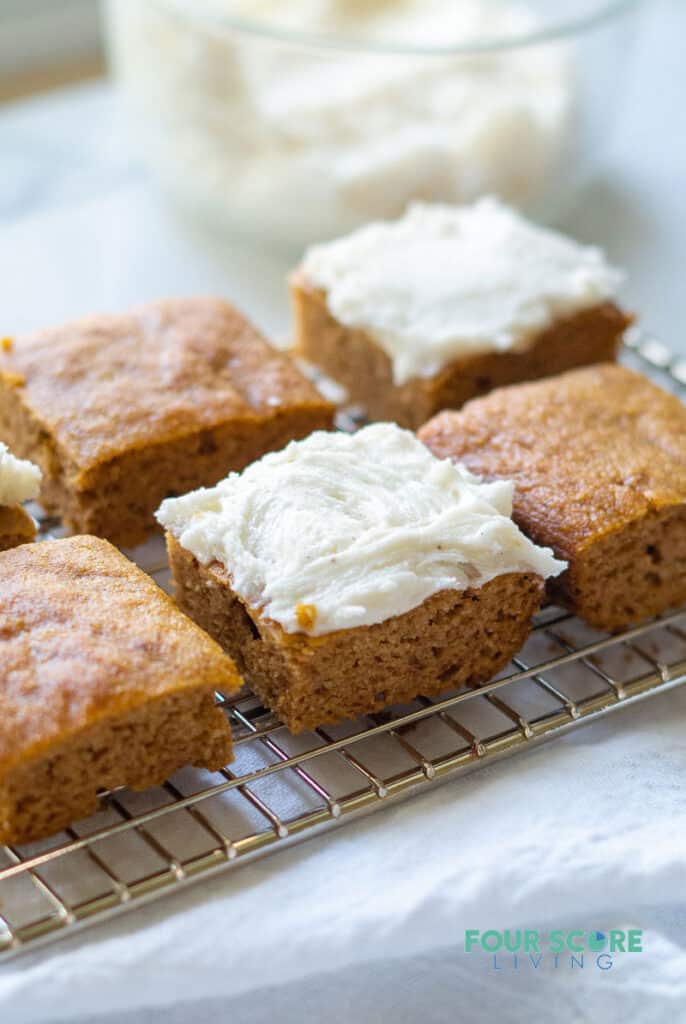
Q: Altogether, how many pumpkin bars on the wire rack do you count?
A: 6